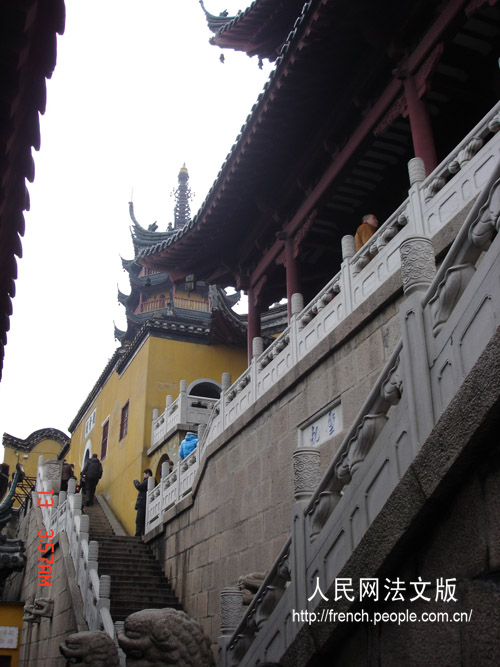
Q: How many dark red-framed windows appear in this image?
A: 2